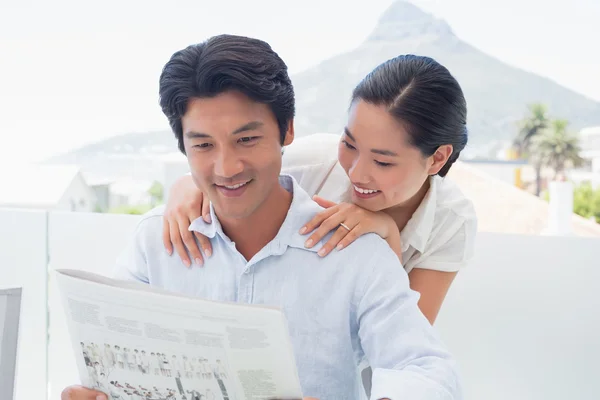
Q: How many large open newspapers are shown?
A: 1